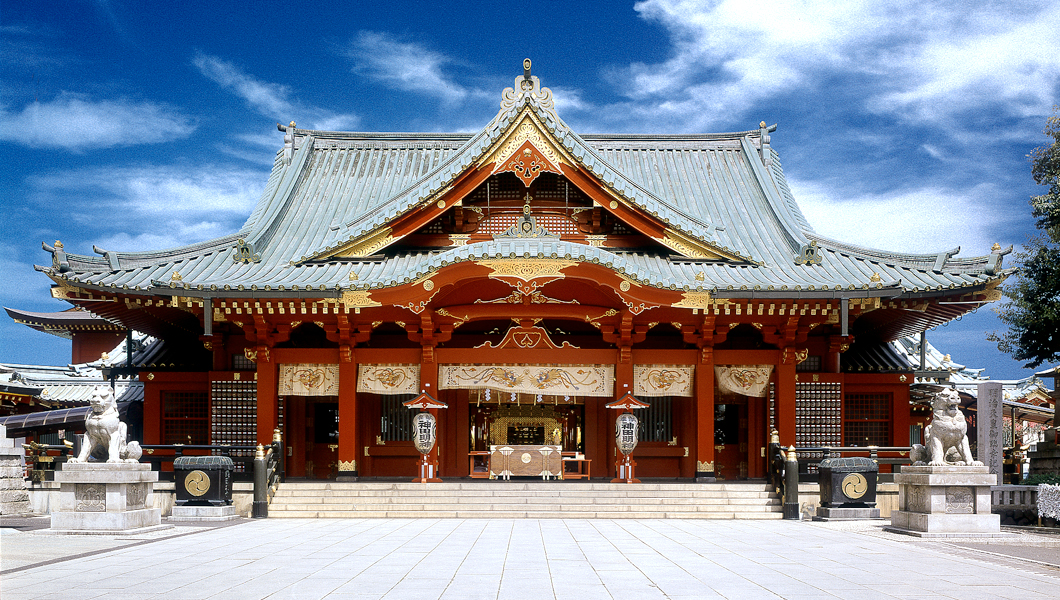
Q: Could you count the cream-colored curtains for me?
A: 5